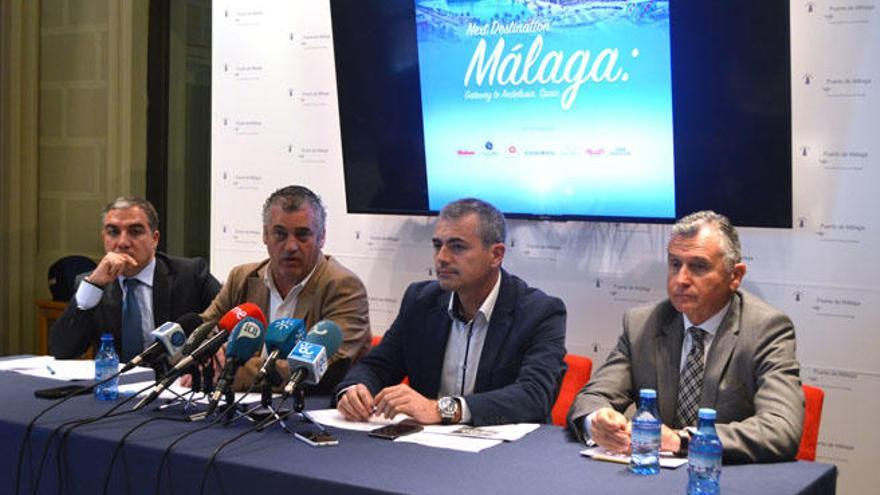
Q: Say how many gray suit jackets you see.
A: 1